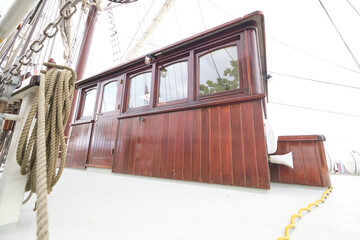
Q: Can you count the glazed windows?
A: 5